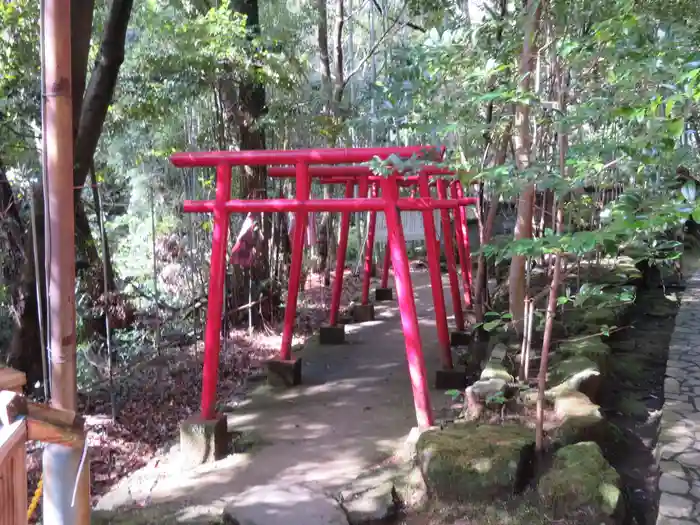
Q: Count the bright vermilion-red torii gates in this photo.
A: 5